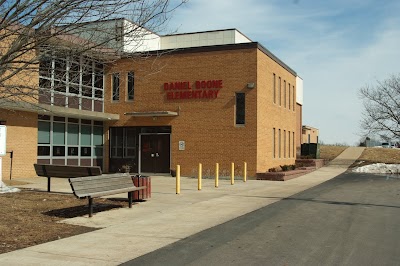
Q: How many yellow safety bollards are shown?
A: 5